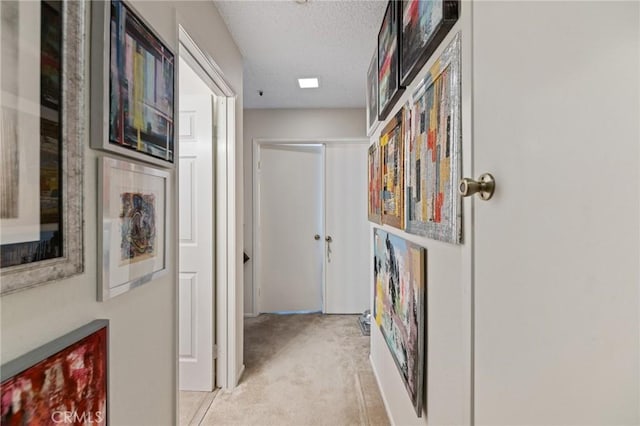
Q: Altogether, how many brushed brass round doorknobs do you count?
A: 3